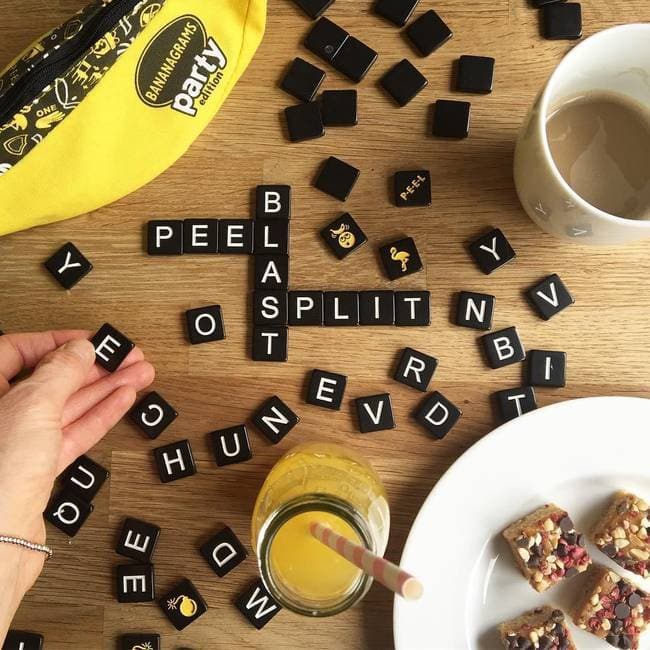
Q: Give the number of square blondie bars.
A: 4